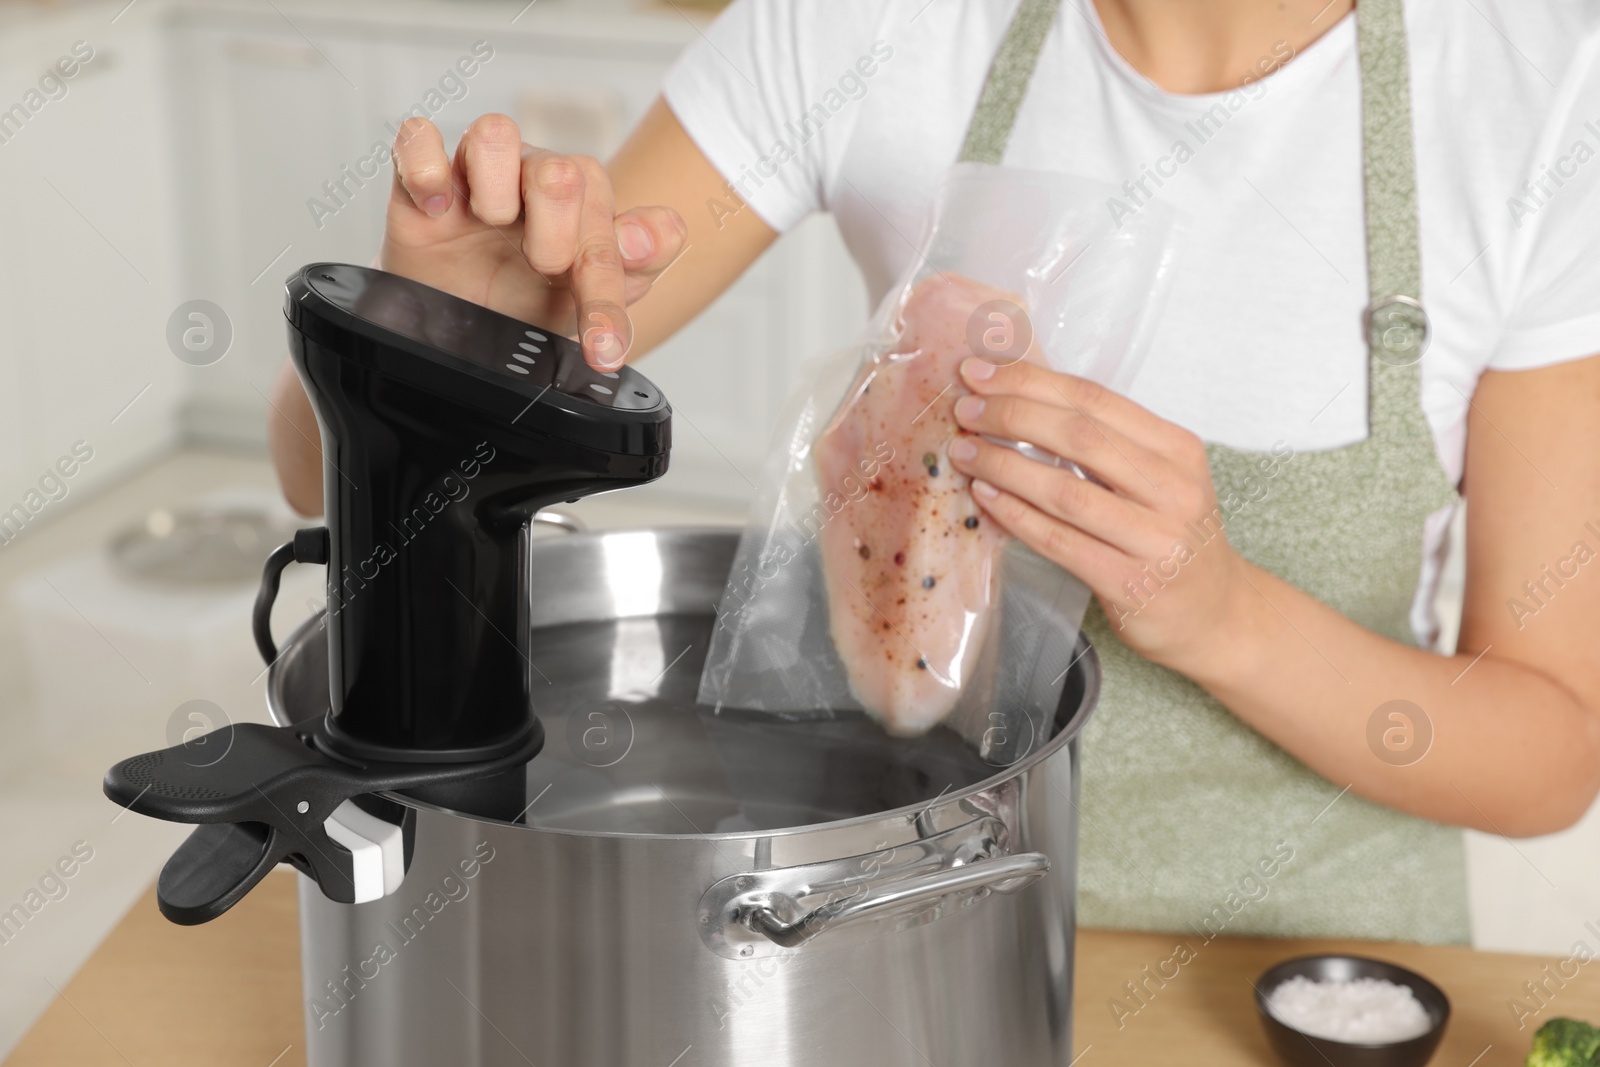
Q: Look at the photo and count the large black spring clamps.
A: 1